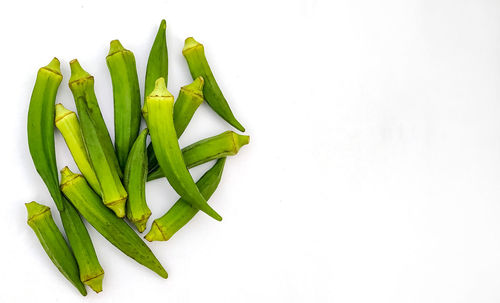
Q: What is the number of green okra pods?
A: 15